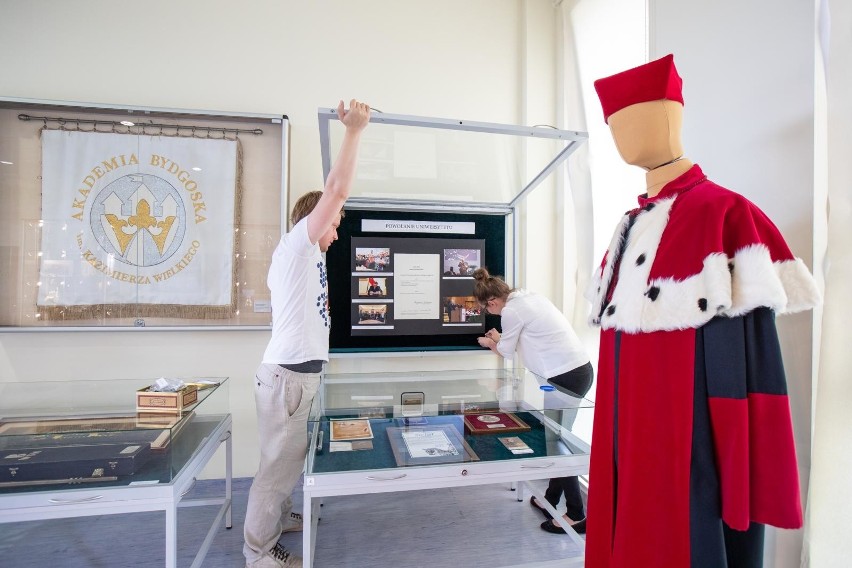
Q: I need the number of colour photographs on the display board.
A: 5